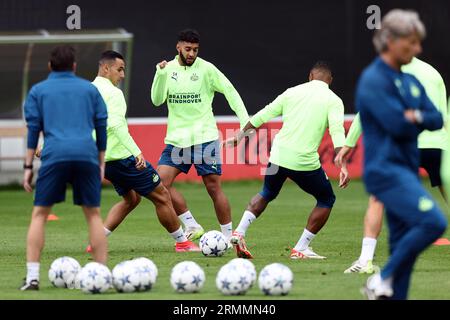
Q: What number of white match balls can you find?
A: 9